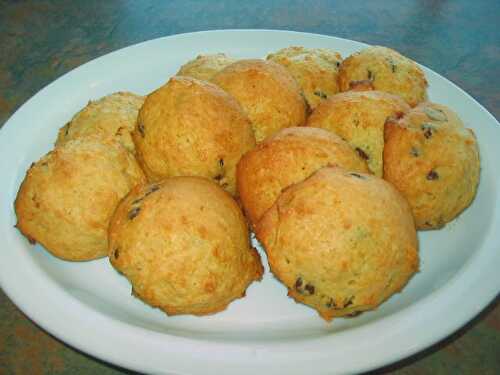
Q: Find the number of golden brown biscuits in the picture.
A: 12